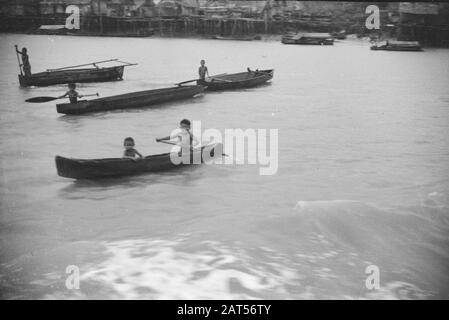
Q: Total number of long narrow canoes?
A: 4